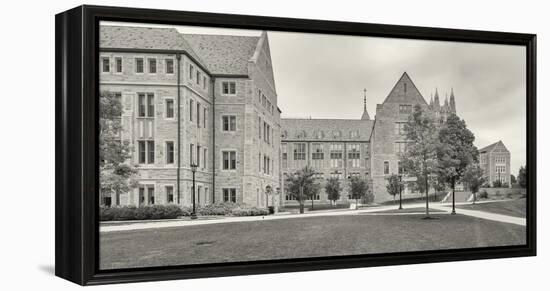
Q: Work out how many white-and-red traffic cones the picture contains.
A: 0